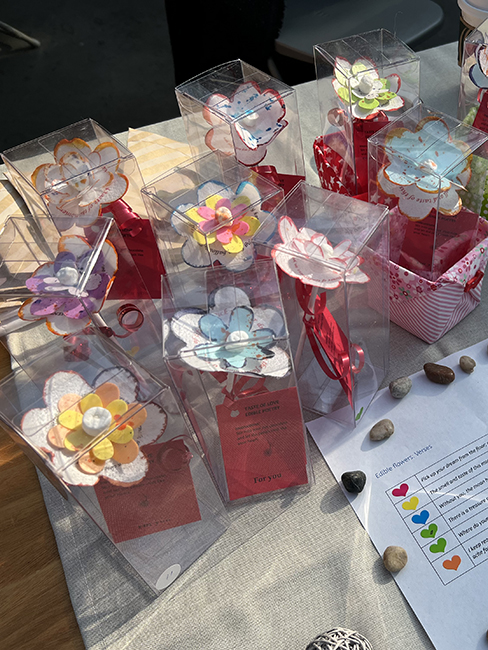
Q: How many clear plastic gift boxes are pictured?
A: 10